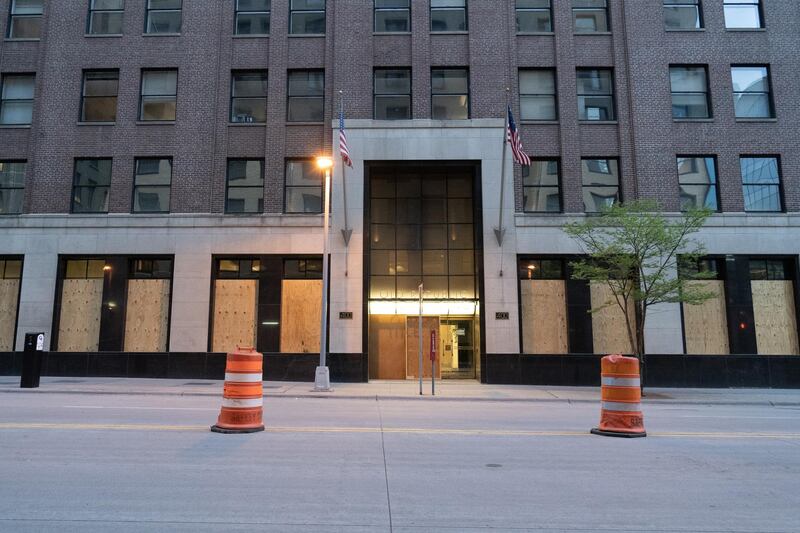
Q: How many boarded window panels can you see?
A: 9